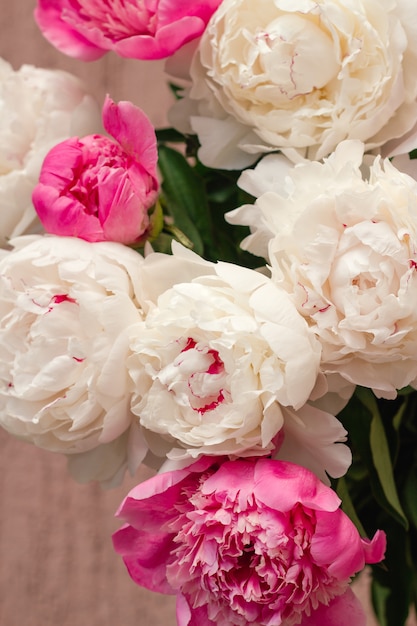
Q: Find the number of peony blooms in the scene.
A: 8